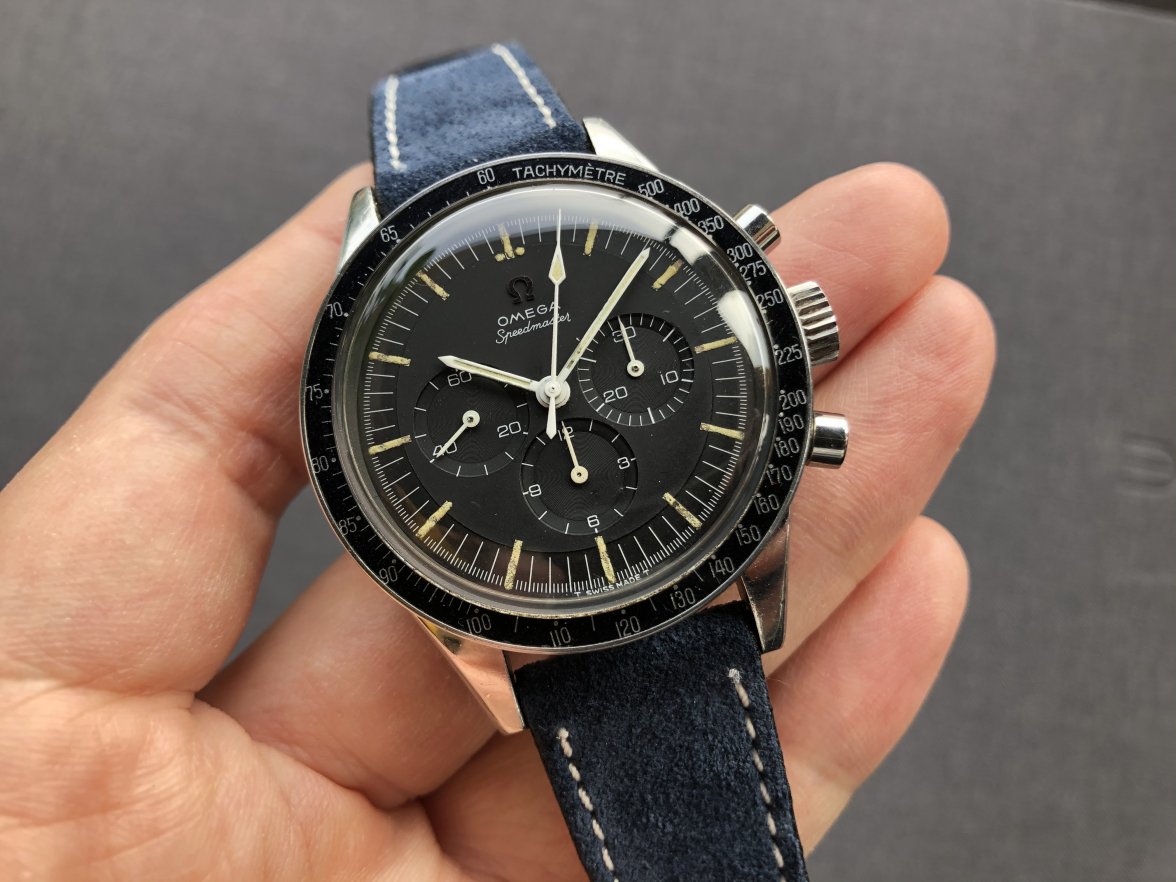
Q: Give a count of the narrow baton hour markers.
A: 12